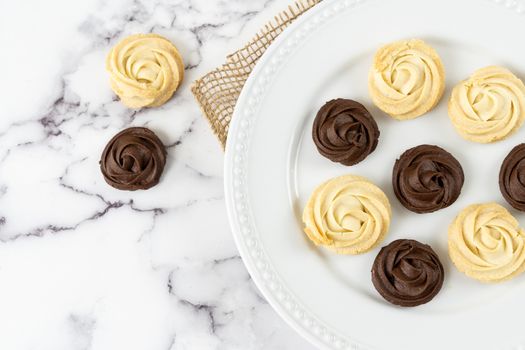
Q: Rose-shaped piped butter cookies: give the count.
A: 10